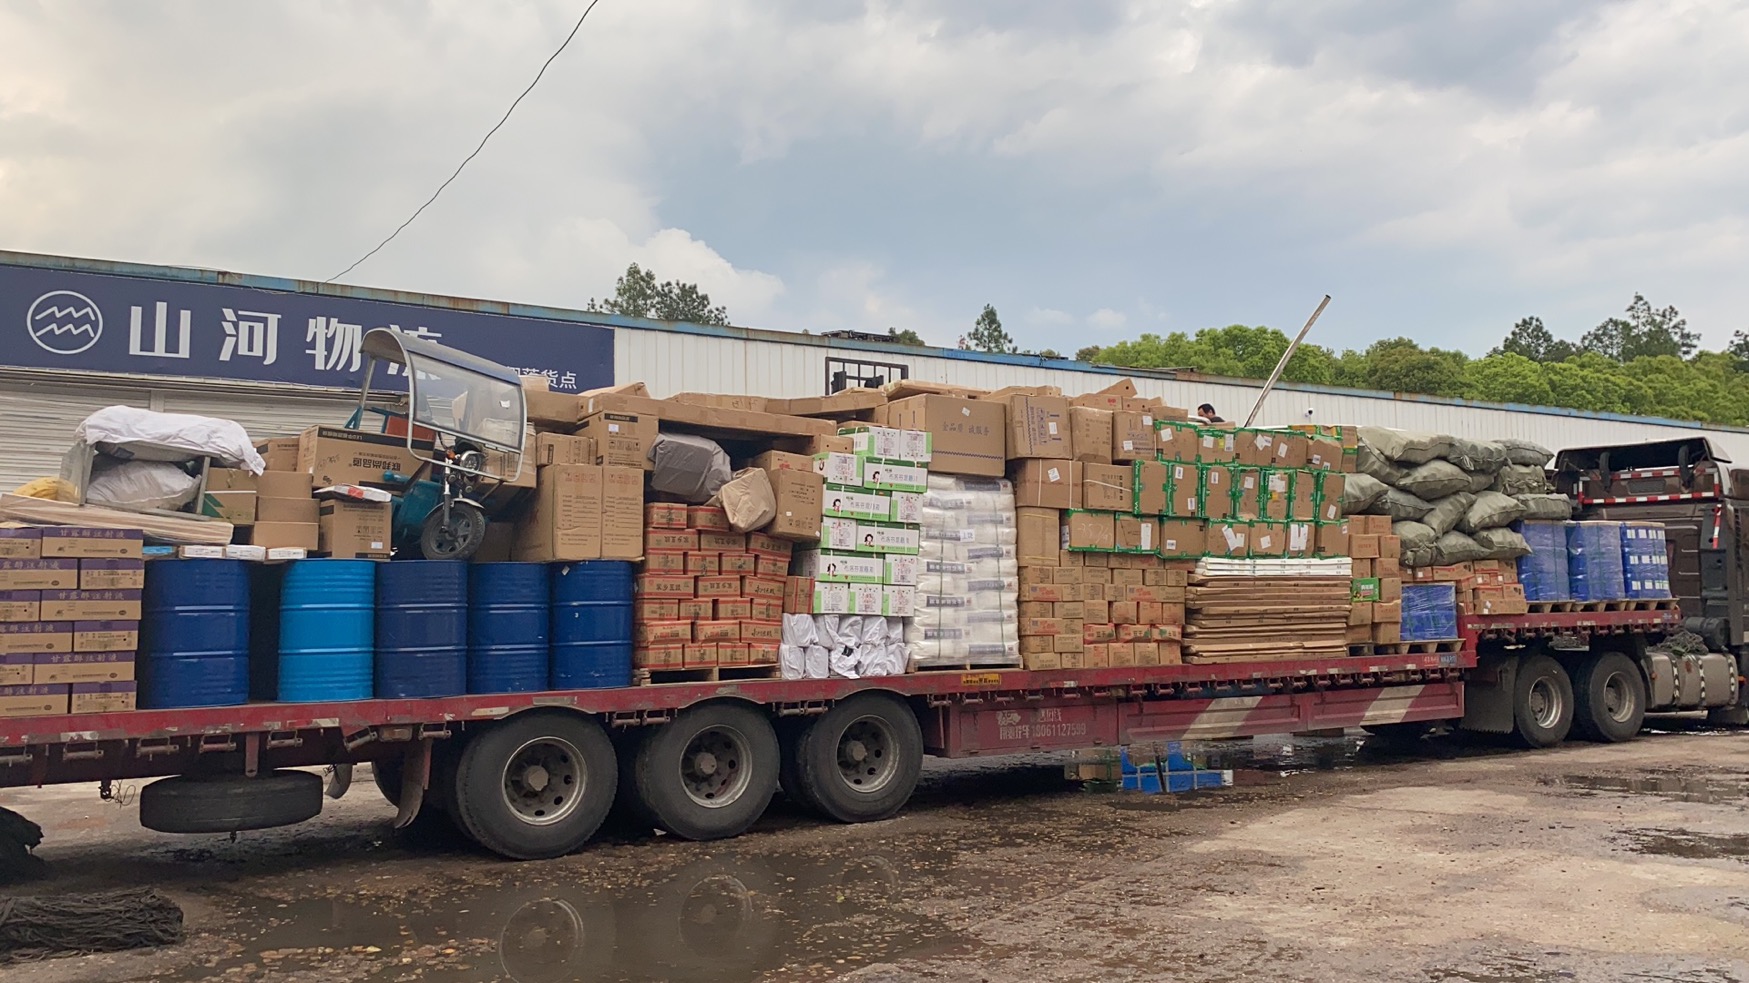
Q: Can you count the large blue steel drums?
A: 5